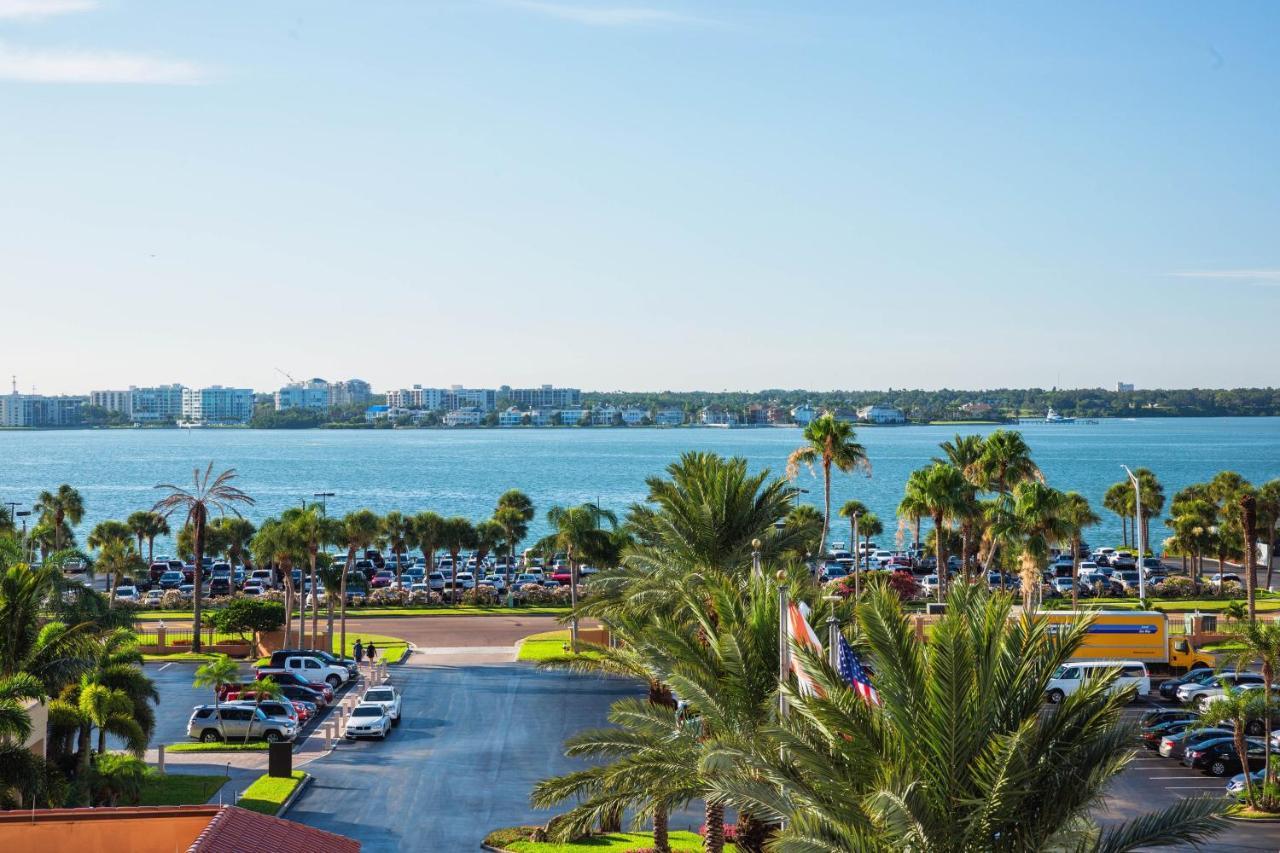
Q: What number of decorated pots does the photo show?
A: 0